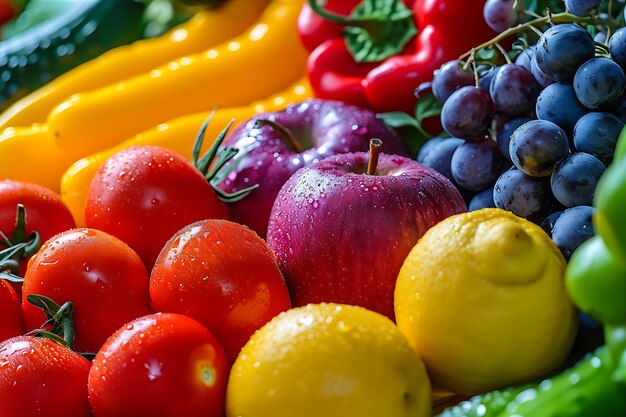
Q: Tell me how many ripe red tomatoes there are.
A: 7